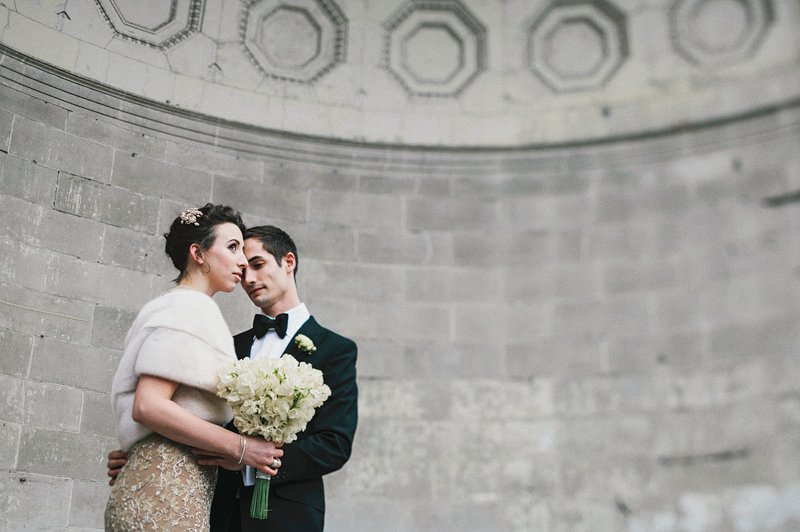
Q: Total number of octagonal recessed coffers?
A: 5